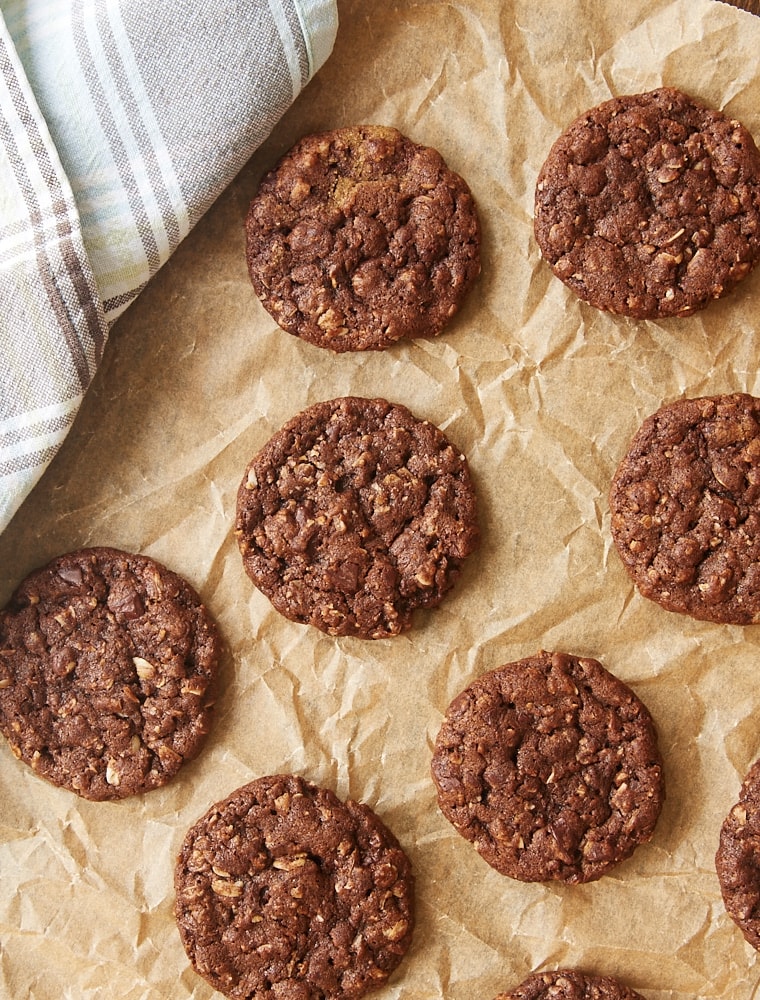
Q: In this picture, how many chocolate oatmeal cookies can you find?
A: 9